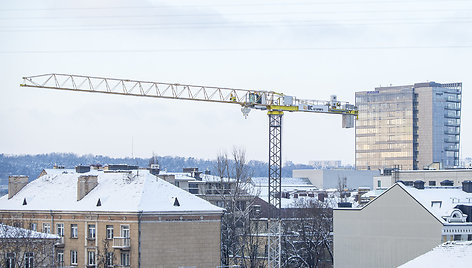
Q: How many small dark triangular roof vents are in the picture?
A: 3